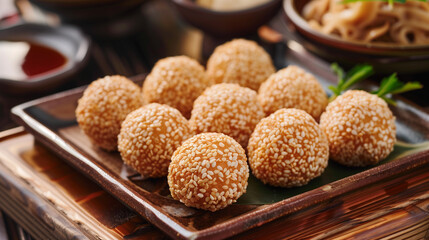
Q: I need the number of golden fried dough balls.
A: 9